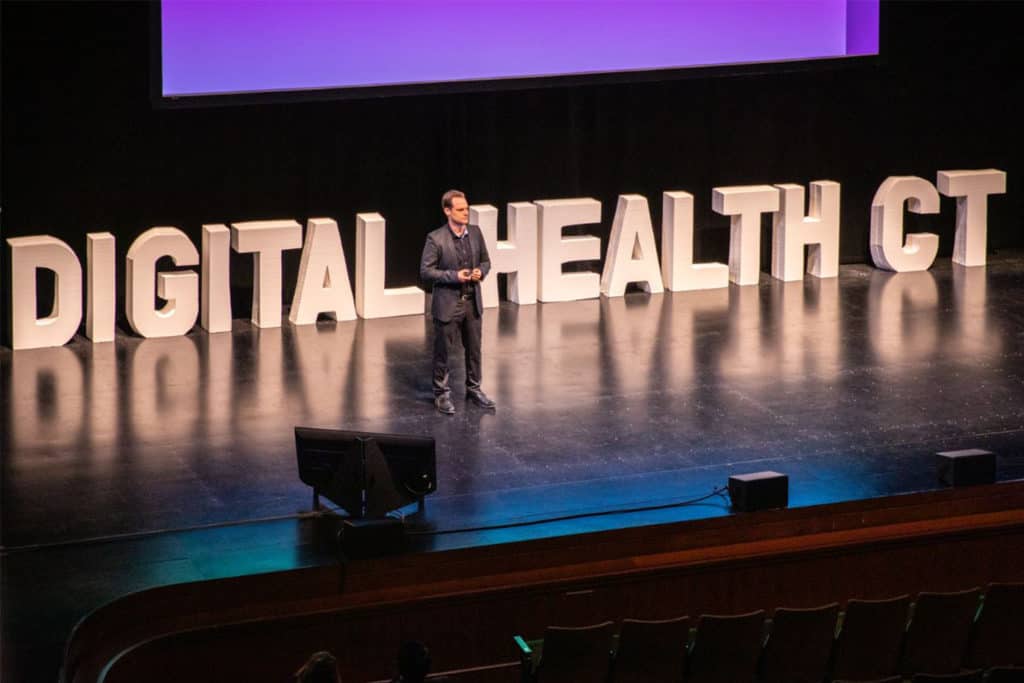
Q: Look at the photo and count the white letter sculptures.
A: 15